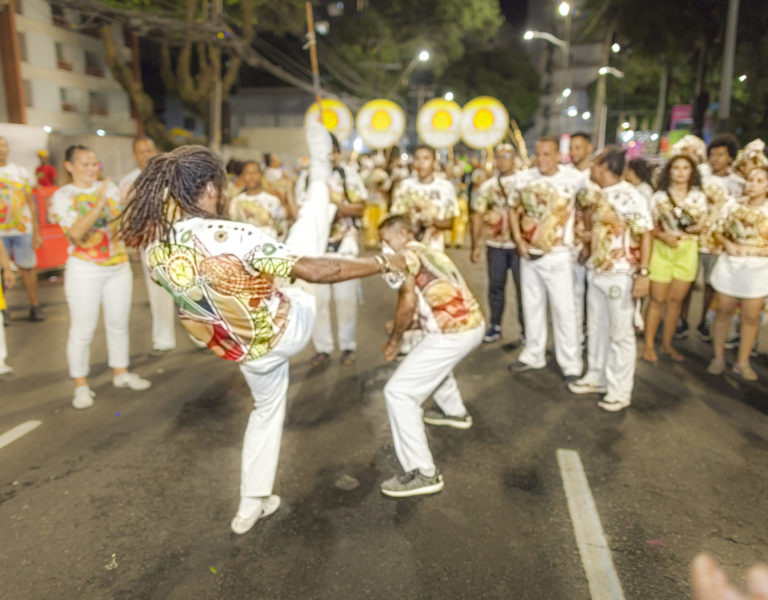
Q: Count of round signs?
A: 4